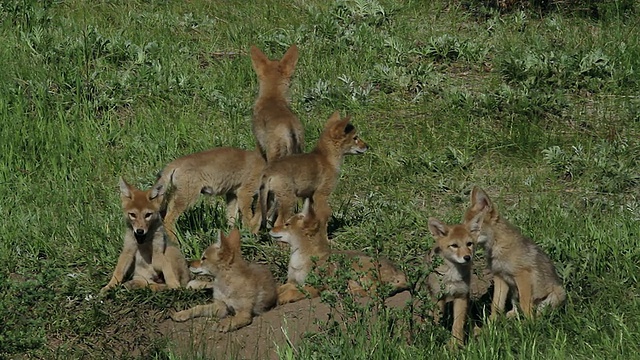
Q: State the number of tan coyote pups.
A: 8